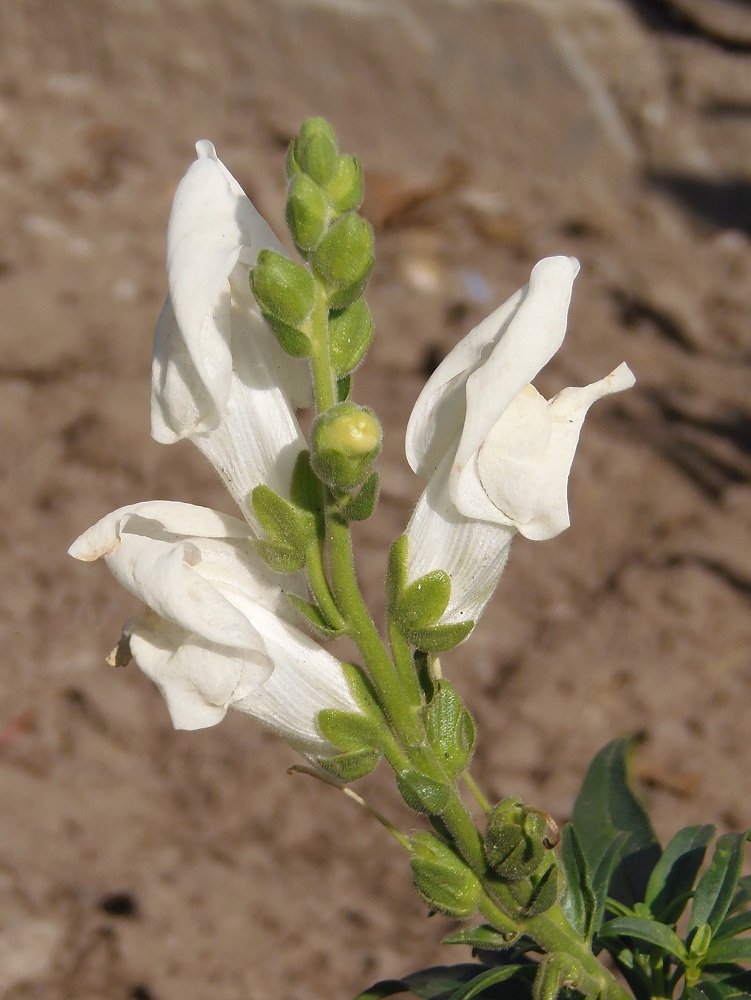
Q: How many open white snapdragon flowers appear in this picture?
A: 3